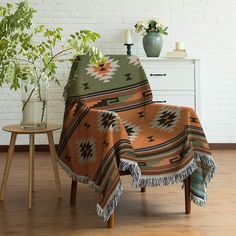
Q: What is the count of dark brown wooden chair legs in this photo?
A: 4